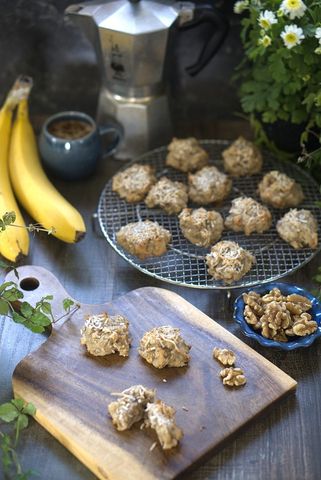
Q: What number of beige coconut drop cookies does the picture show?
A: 14